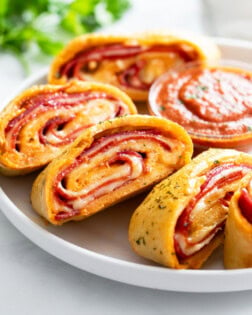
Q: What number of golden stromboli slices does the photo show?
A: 5